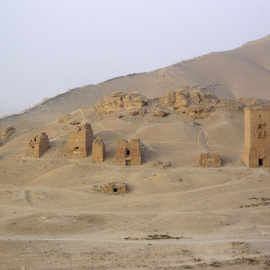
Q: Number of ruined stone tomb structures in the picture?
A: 7